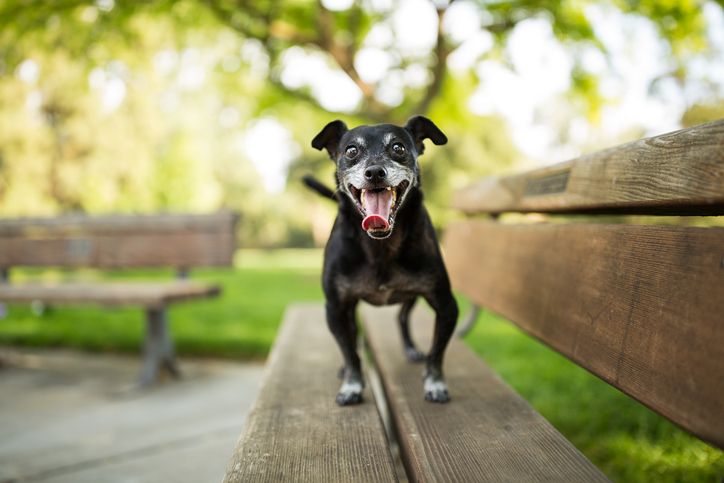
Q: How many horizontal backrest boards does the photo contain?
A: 4